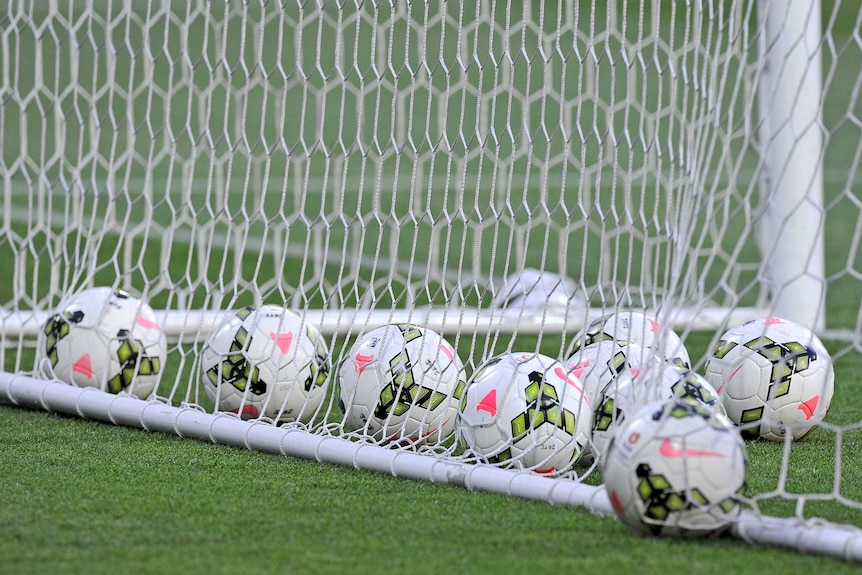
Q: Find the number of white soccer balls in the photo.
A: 9